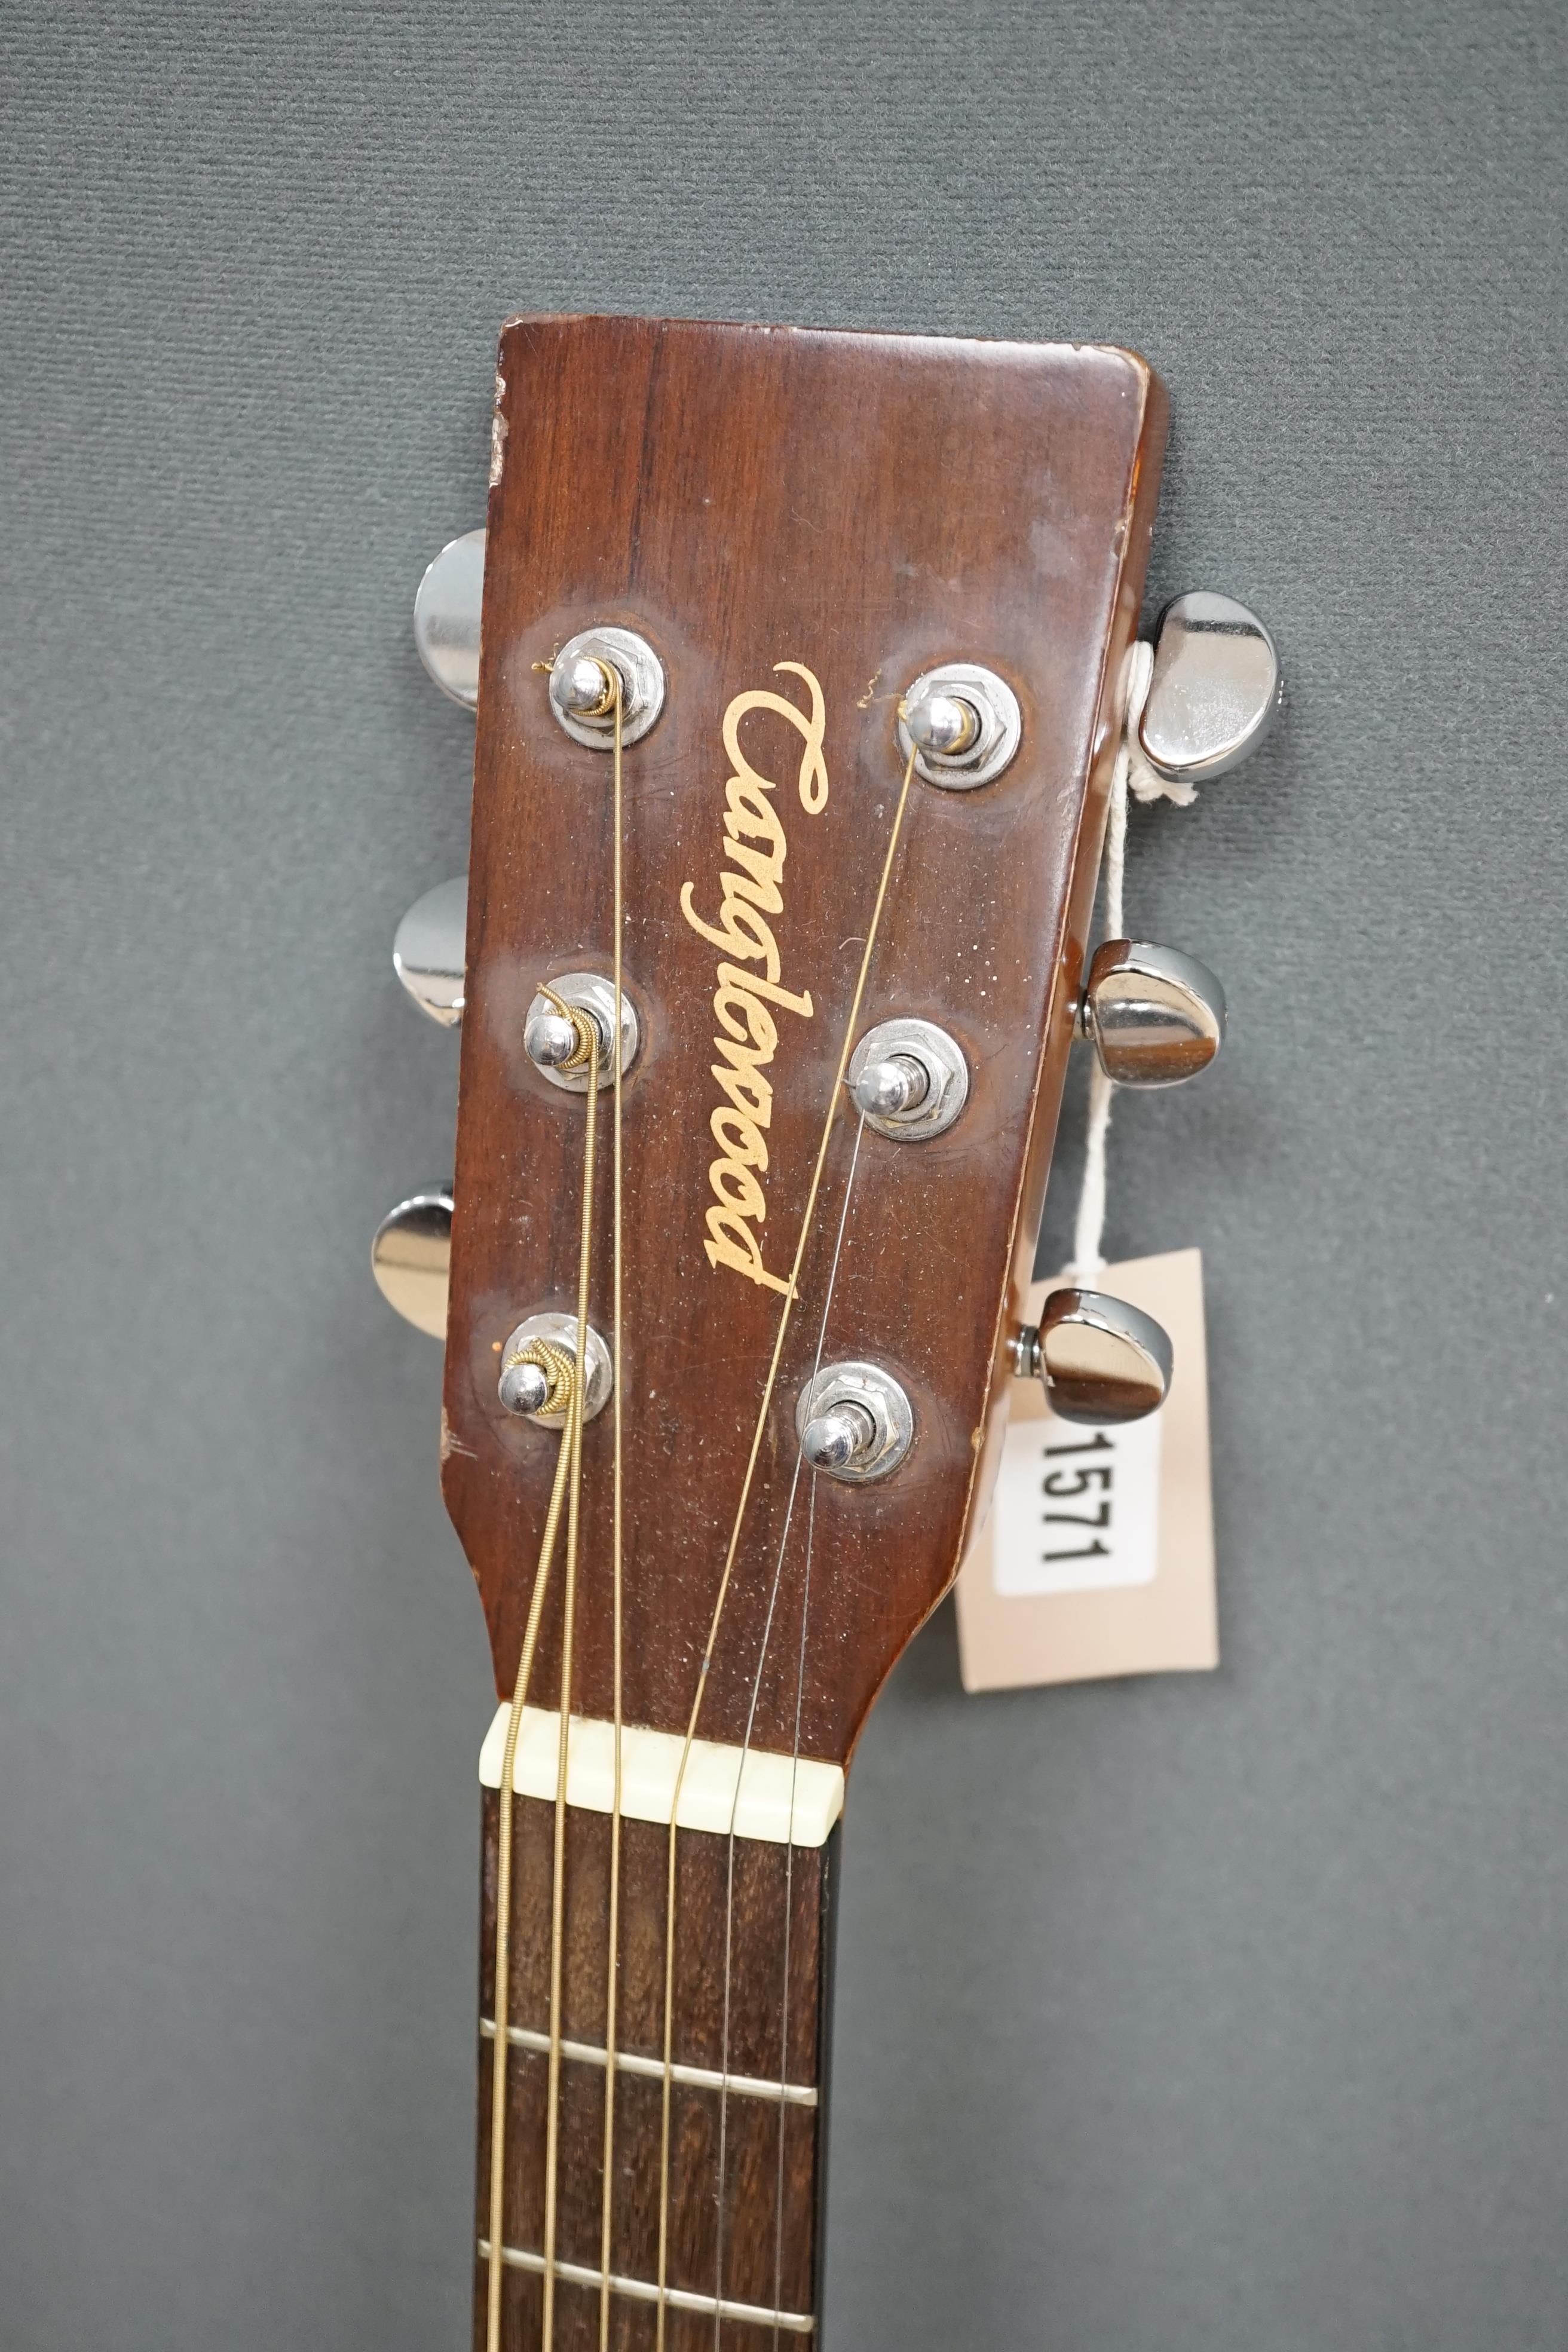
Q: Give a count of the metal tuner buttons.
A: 6